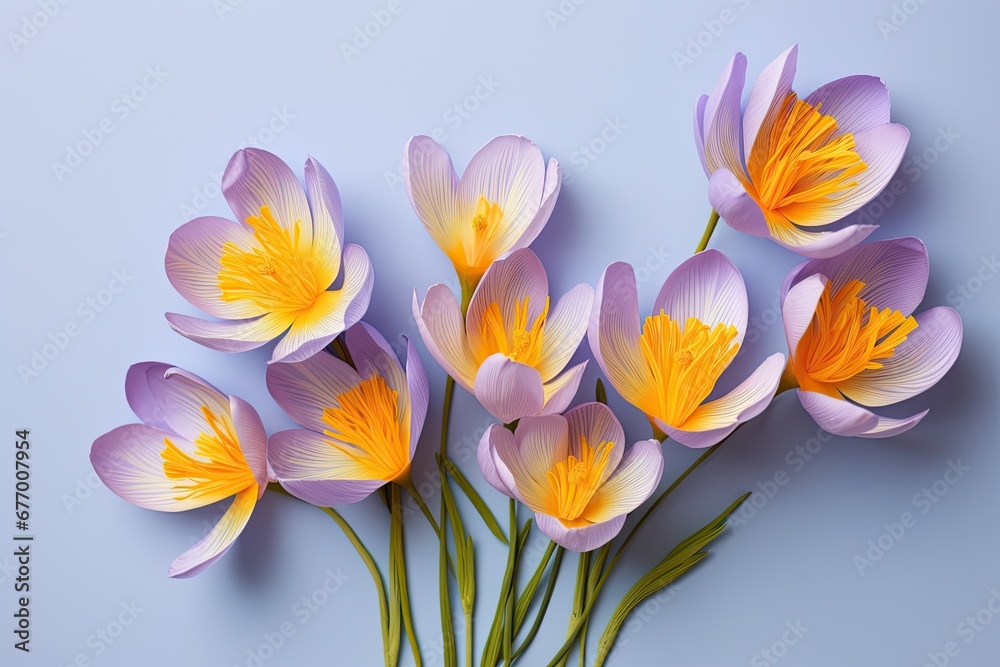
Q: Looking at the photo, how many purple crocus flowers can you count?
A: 9